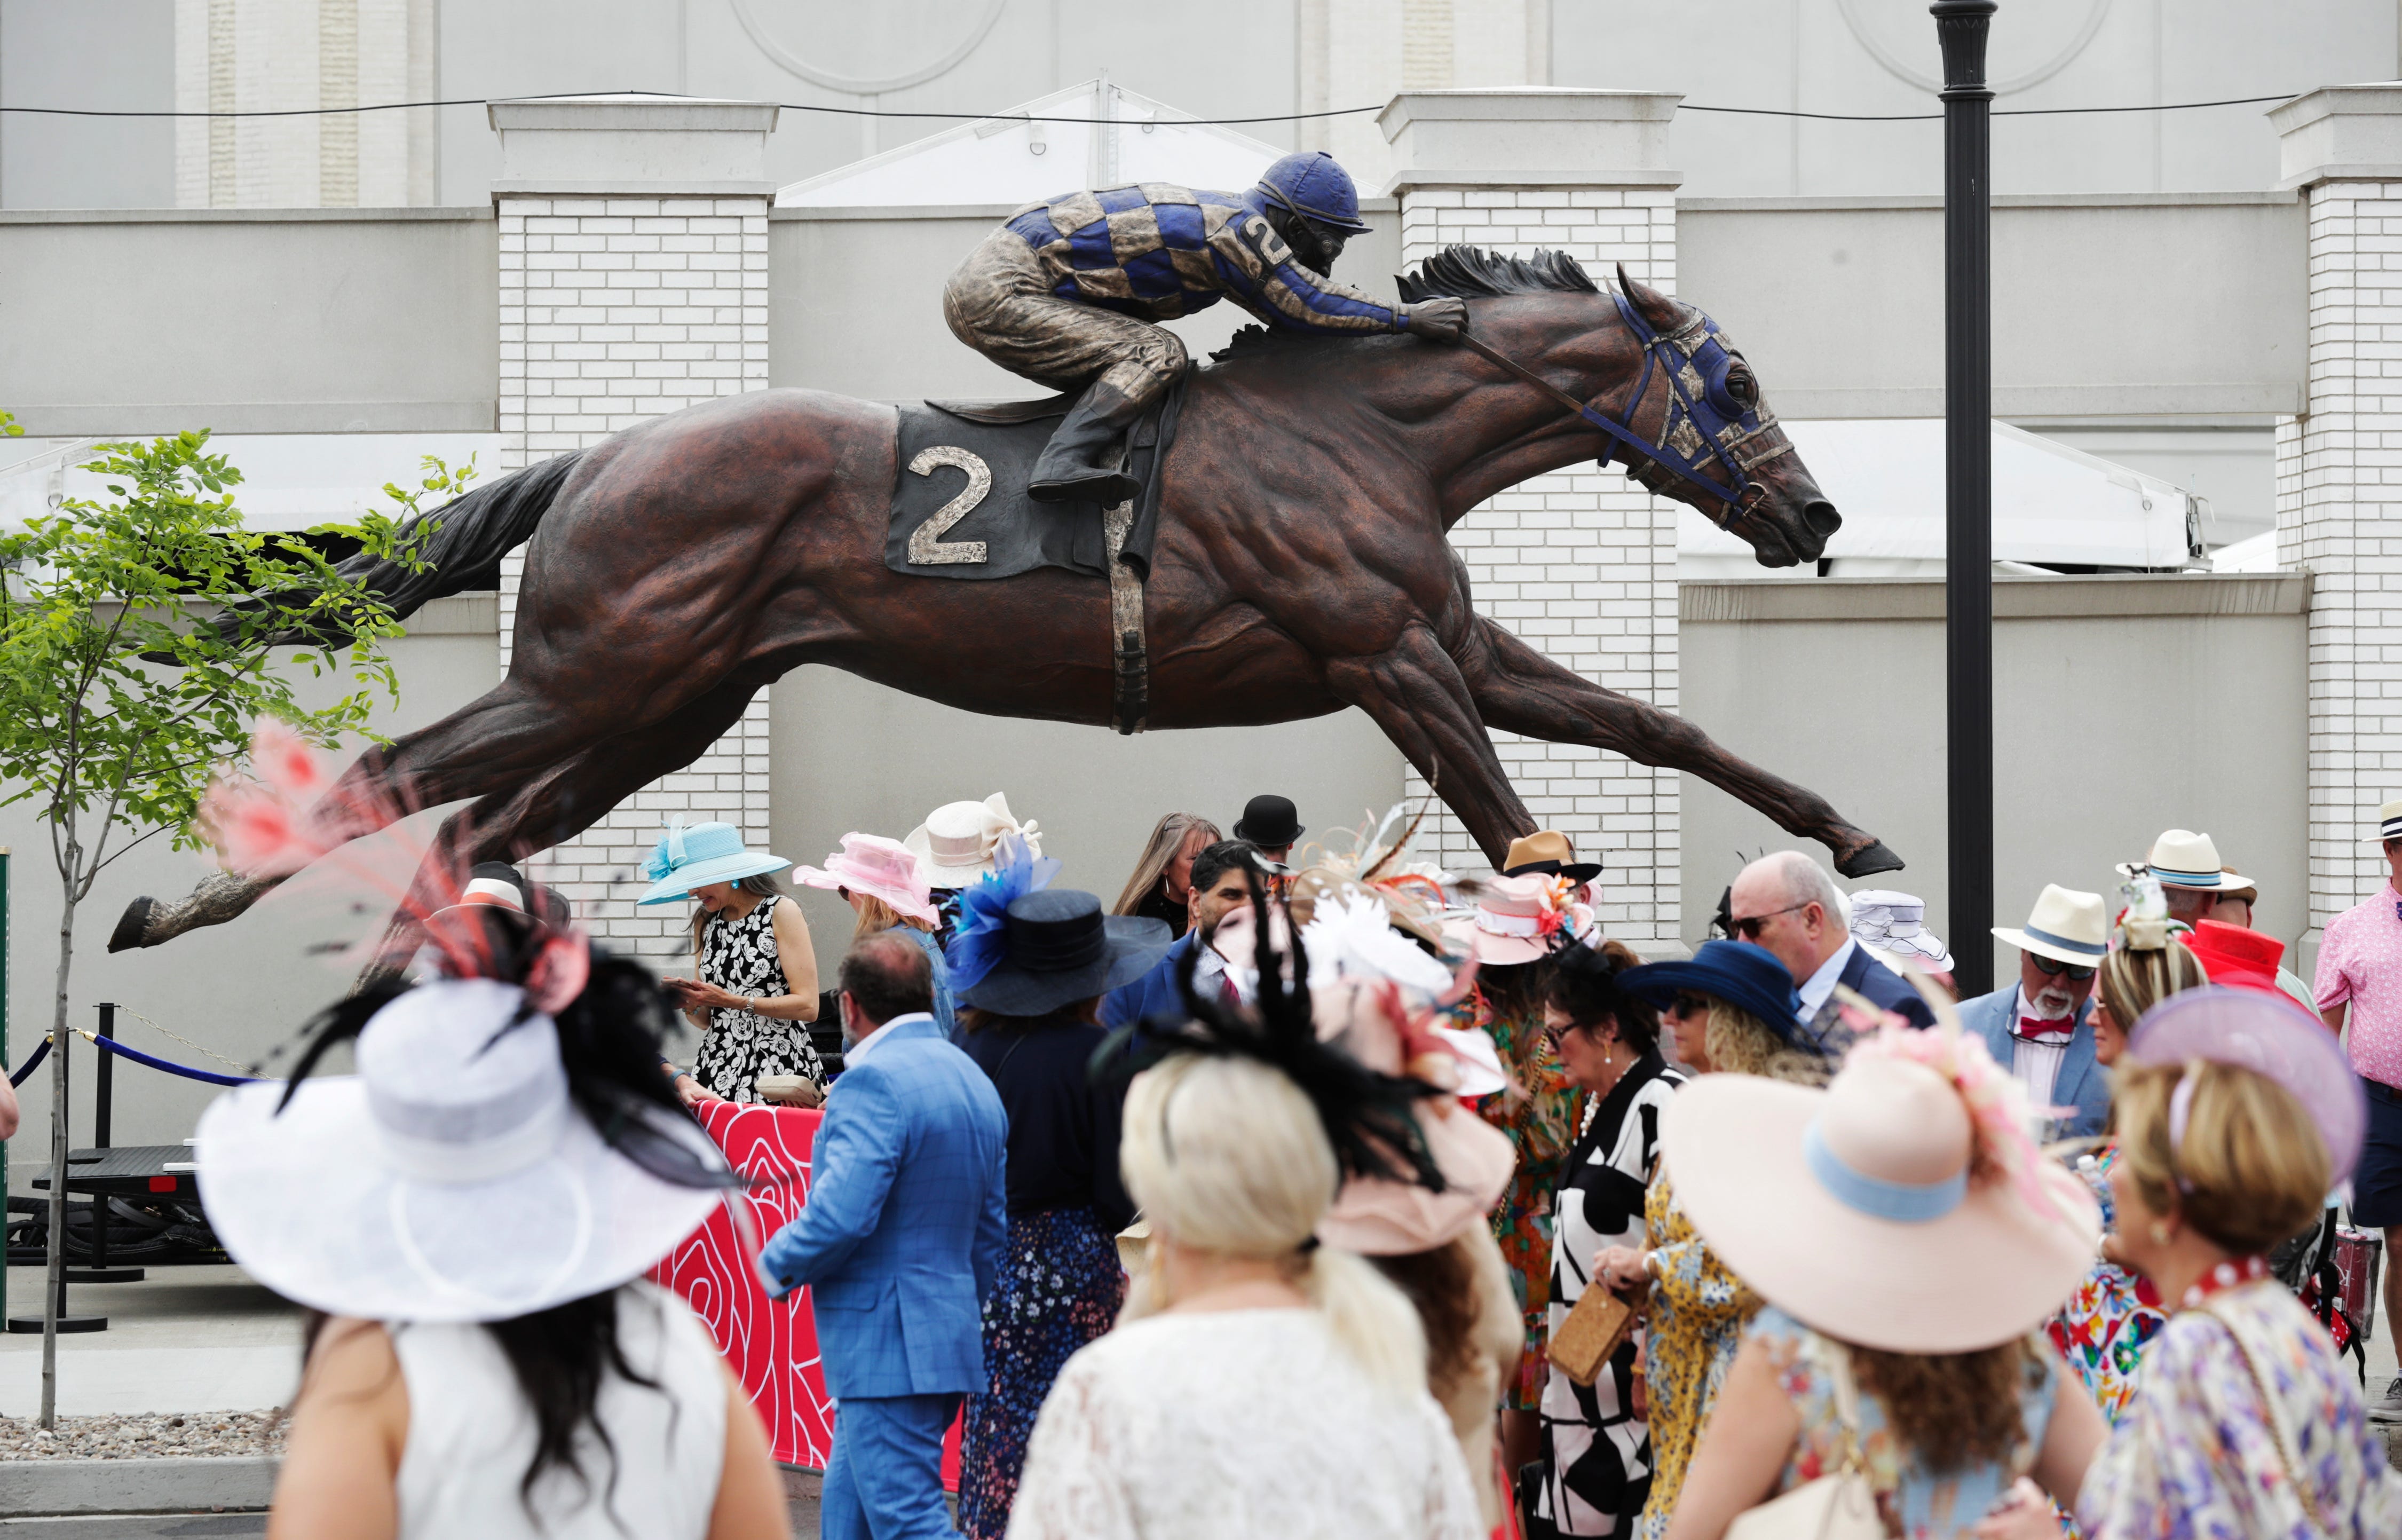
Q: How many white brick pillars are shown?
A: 3